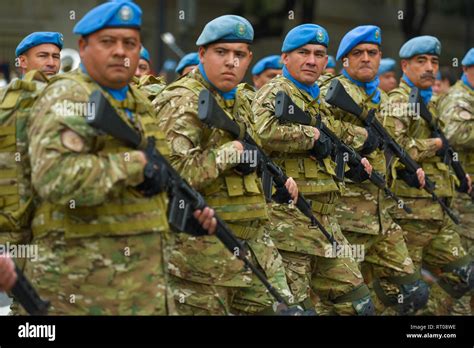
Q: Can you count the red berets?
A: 0